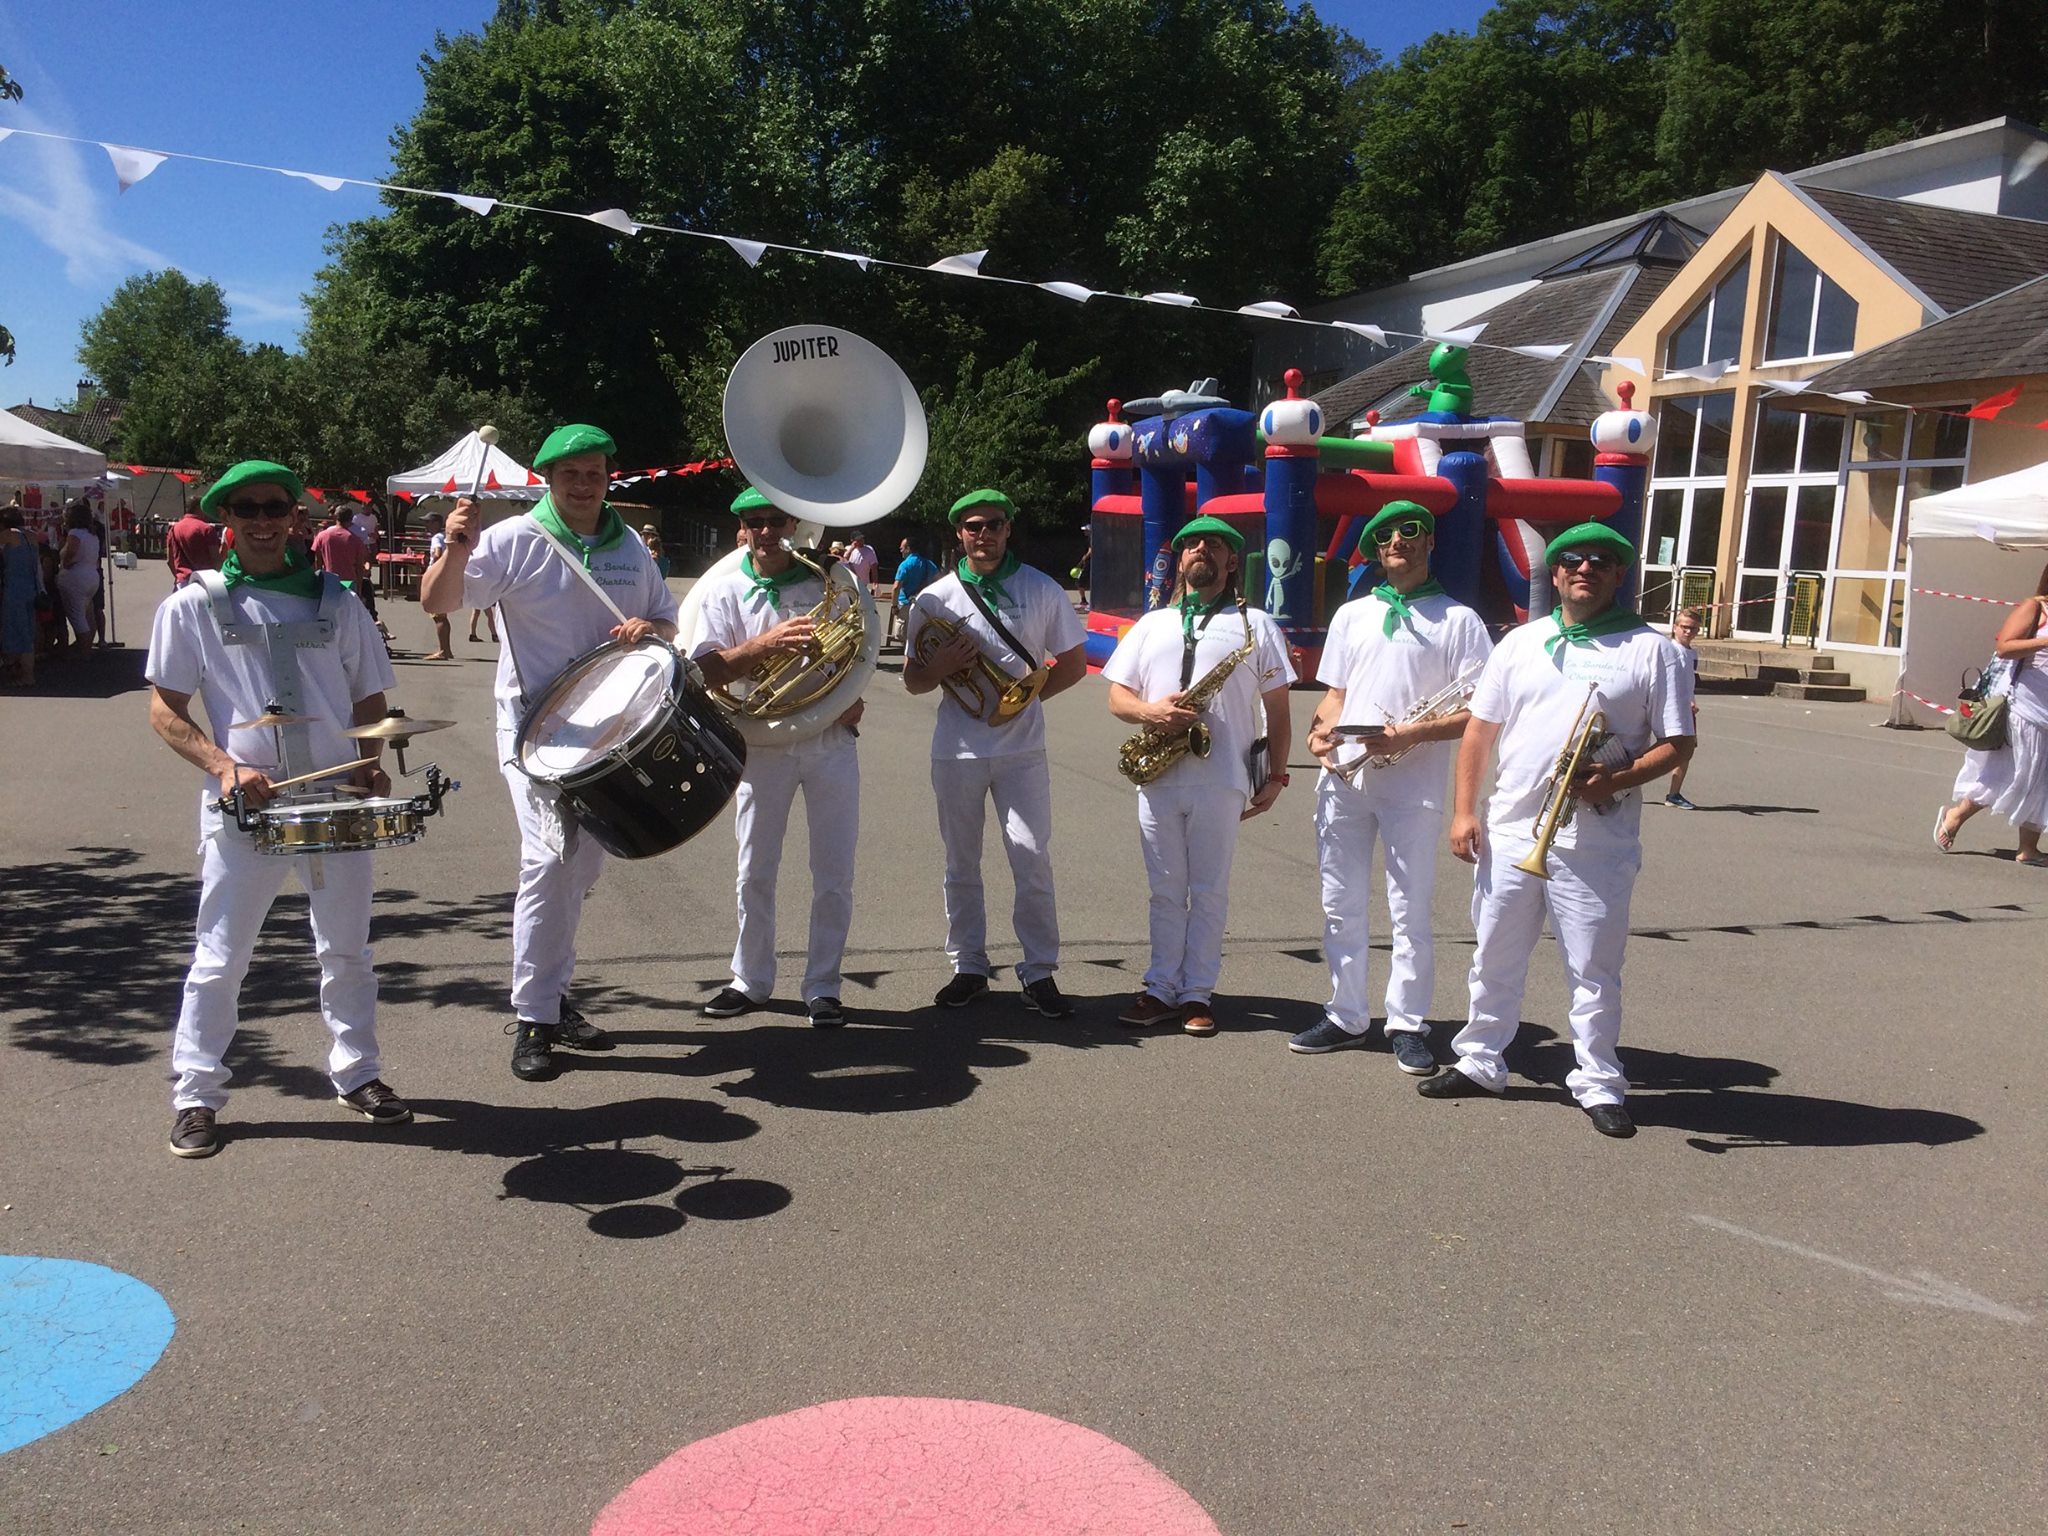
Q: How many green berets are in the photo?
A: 7